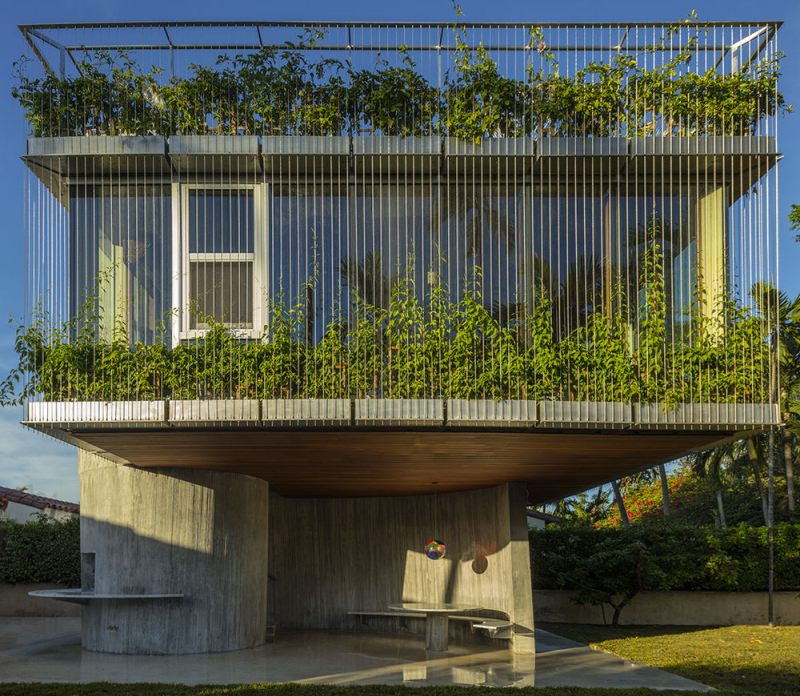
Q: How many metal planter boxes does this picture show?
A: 14